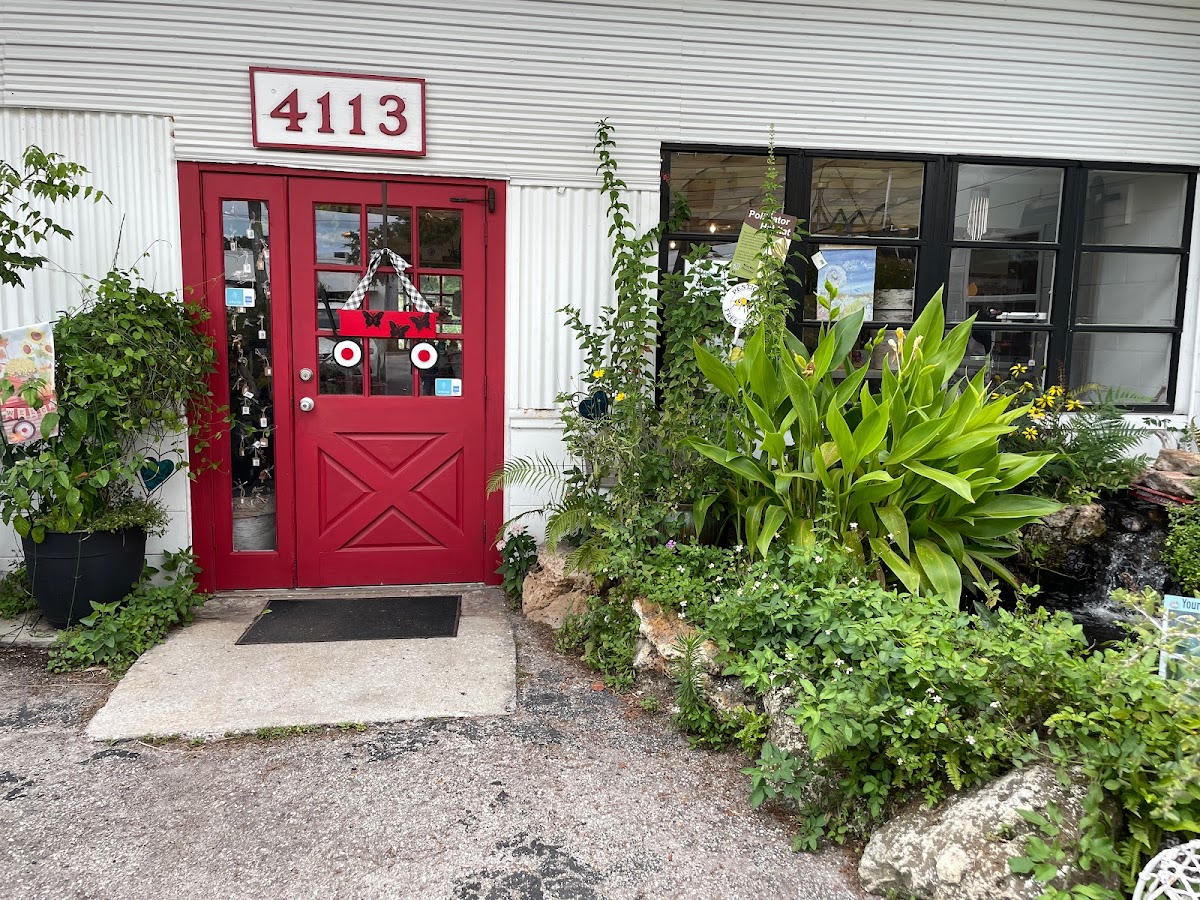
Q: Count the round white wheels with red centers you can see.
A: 2